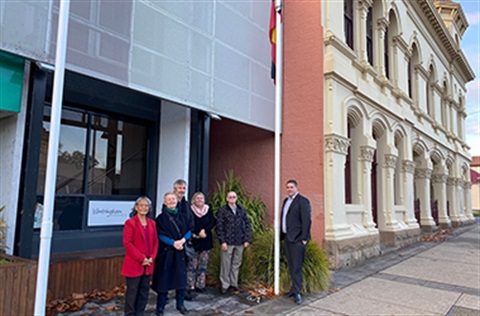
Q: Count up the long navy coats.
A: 1